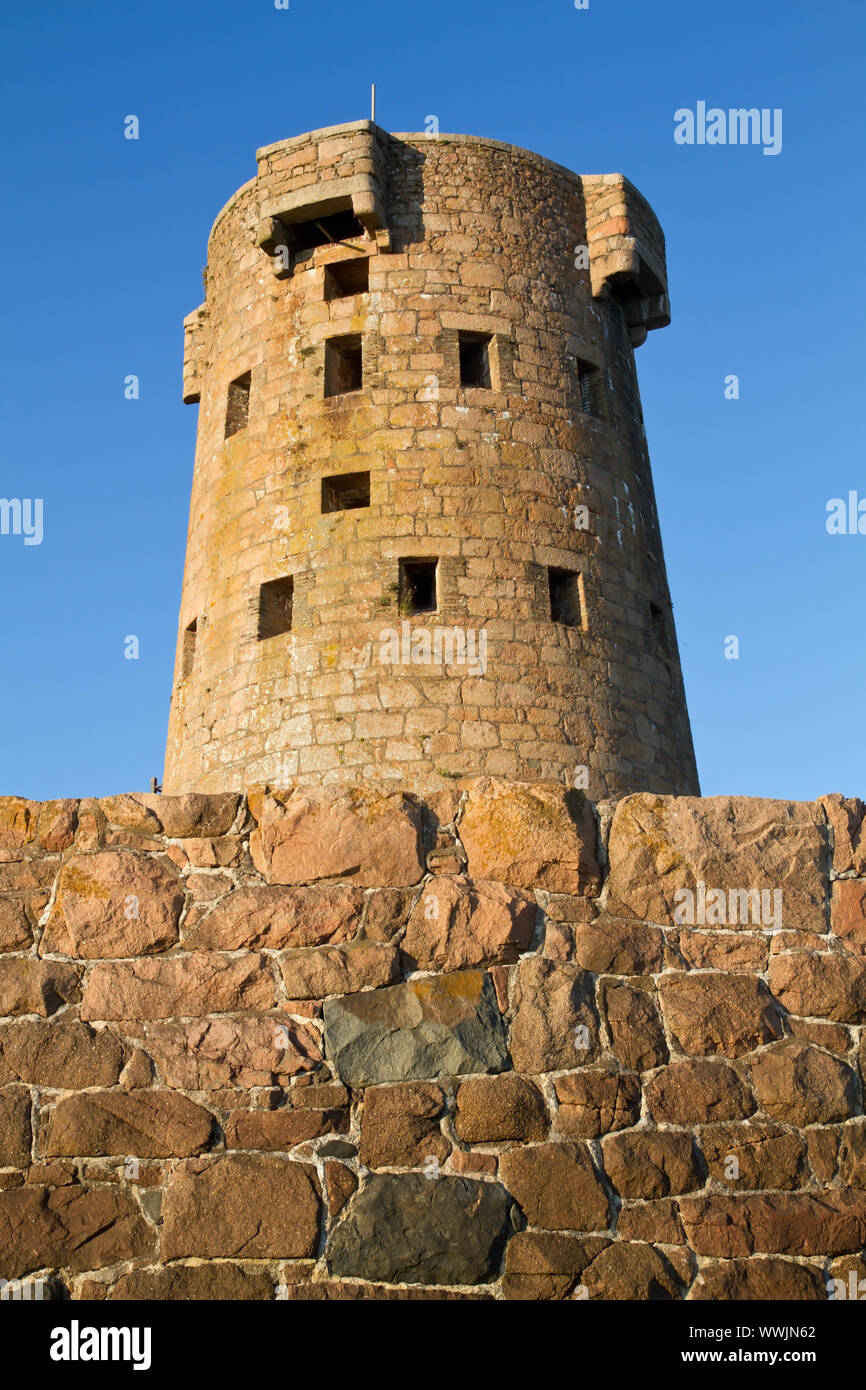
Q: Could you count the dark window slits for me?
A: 11